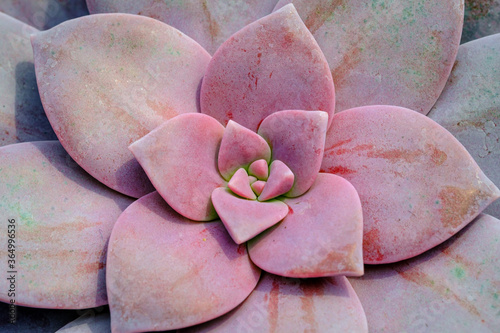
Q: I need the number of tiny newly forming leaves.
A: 5